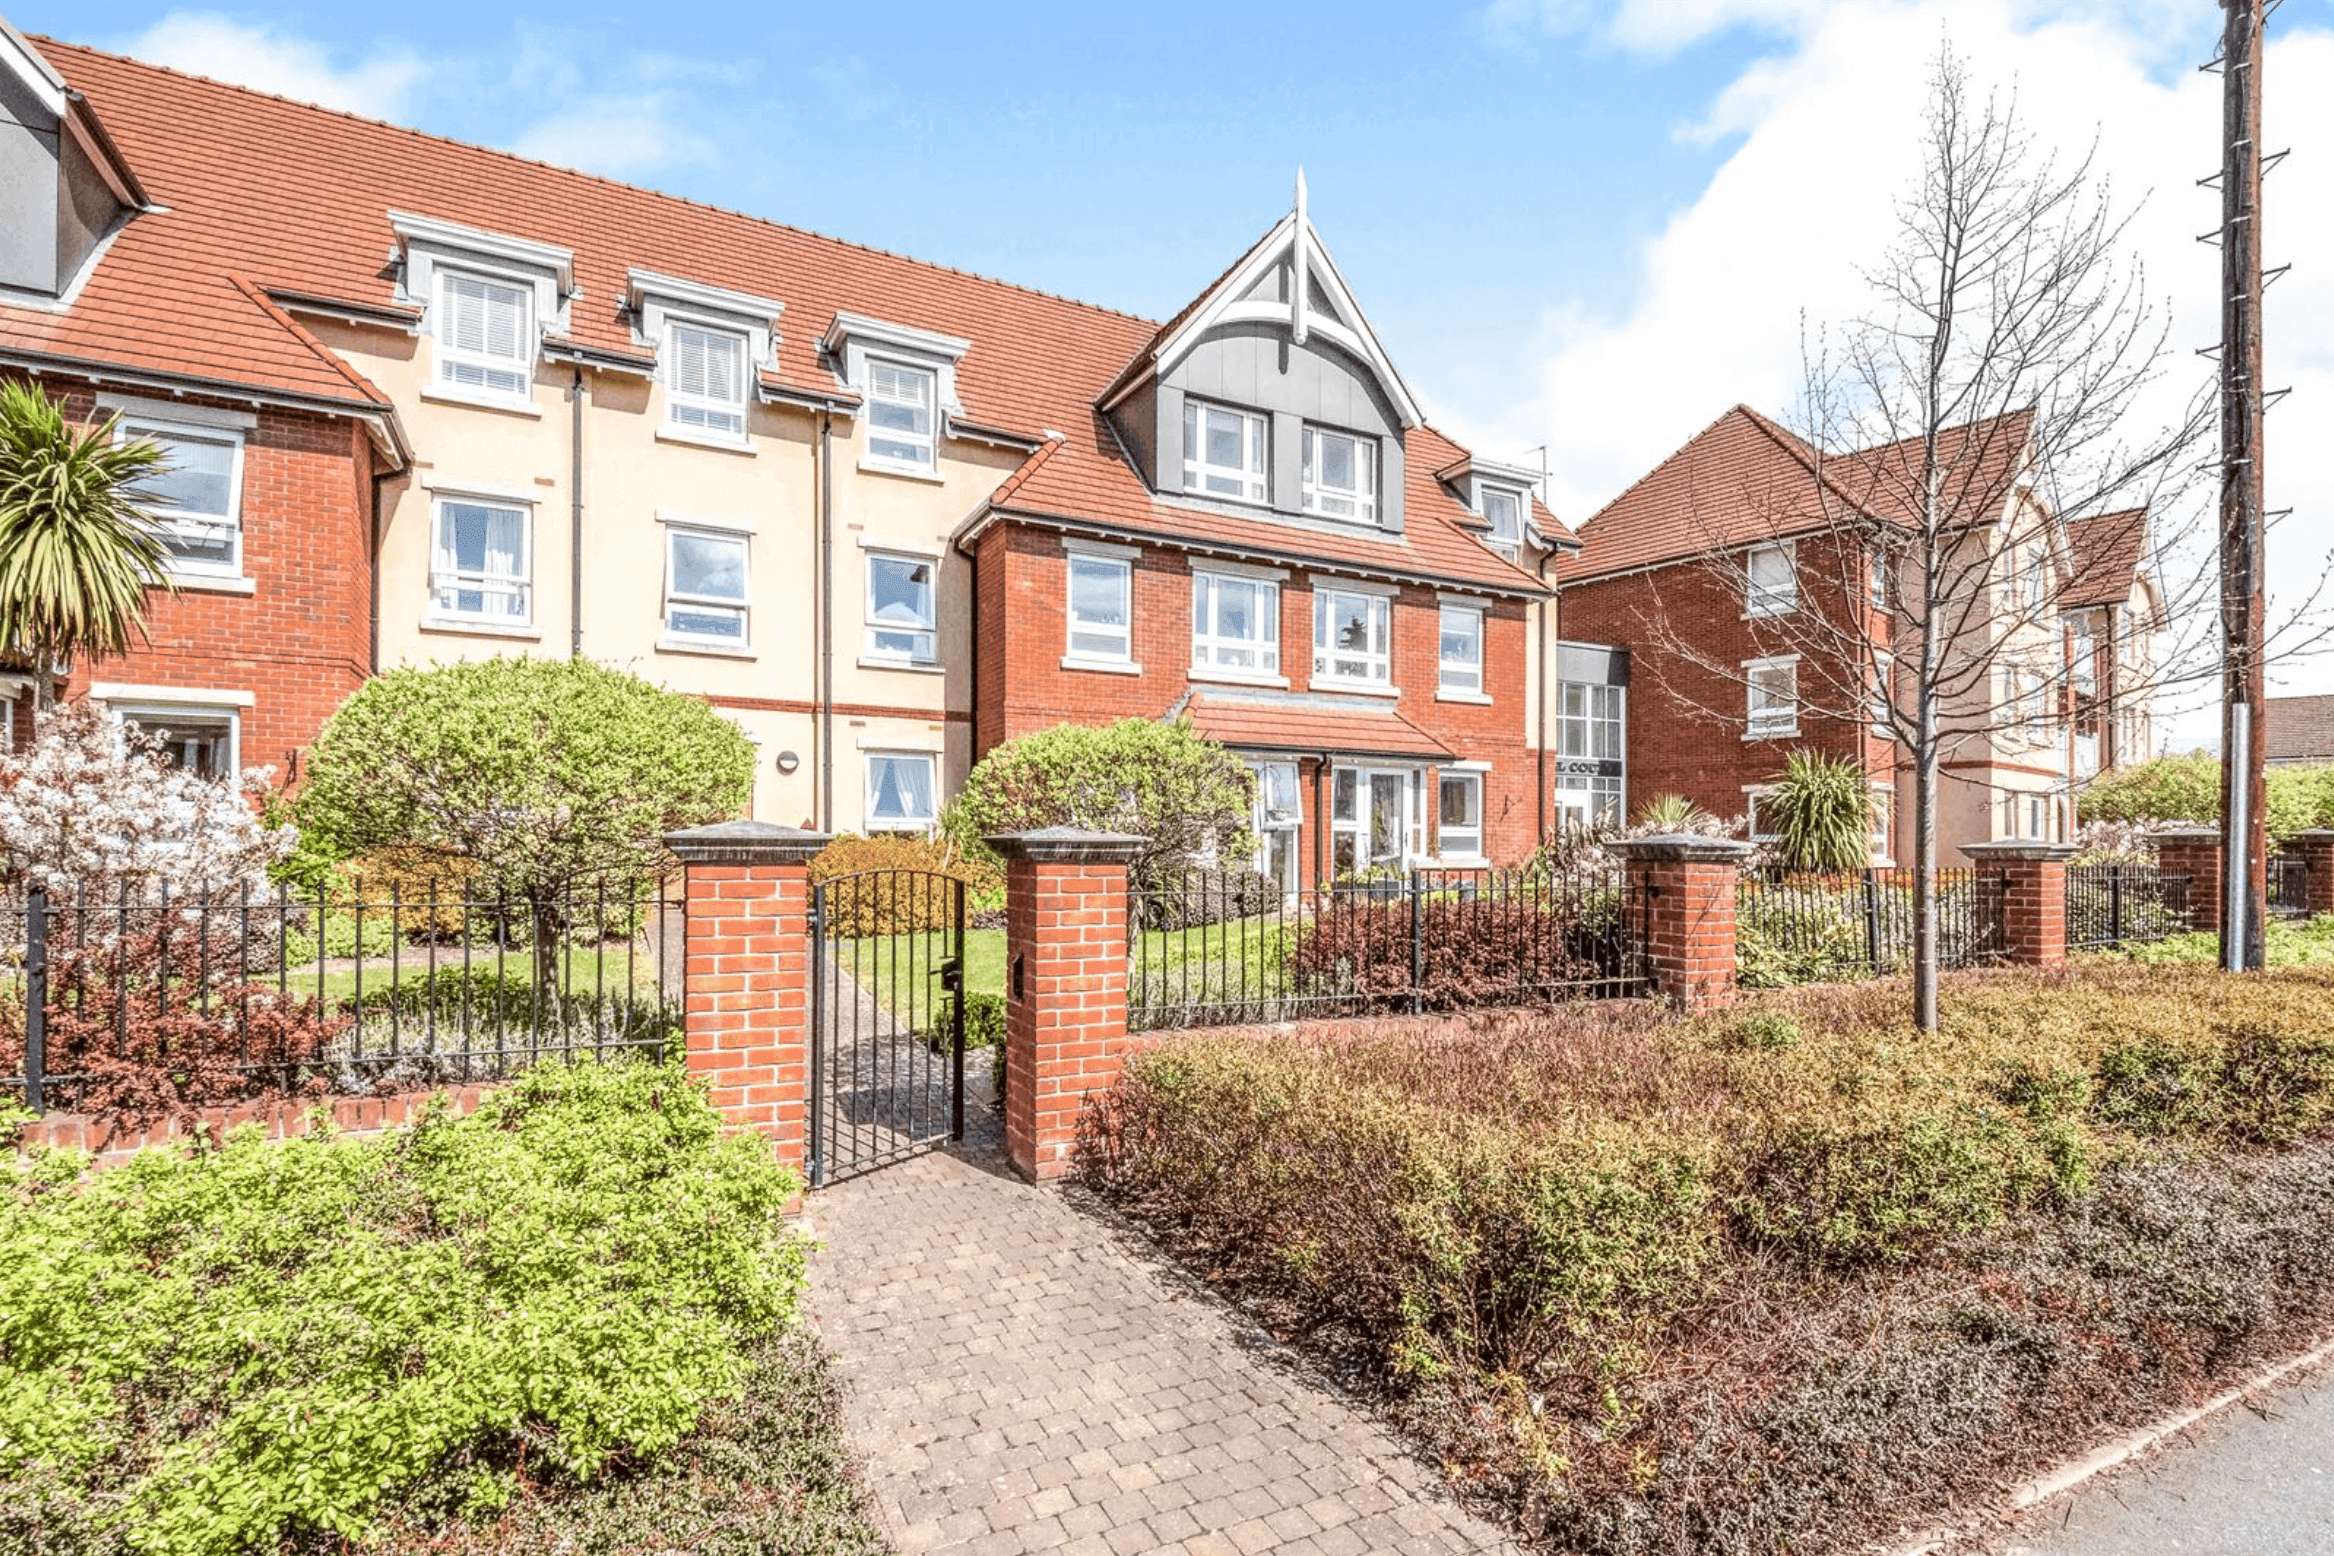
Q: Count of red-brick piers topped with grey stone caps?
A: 6